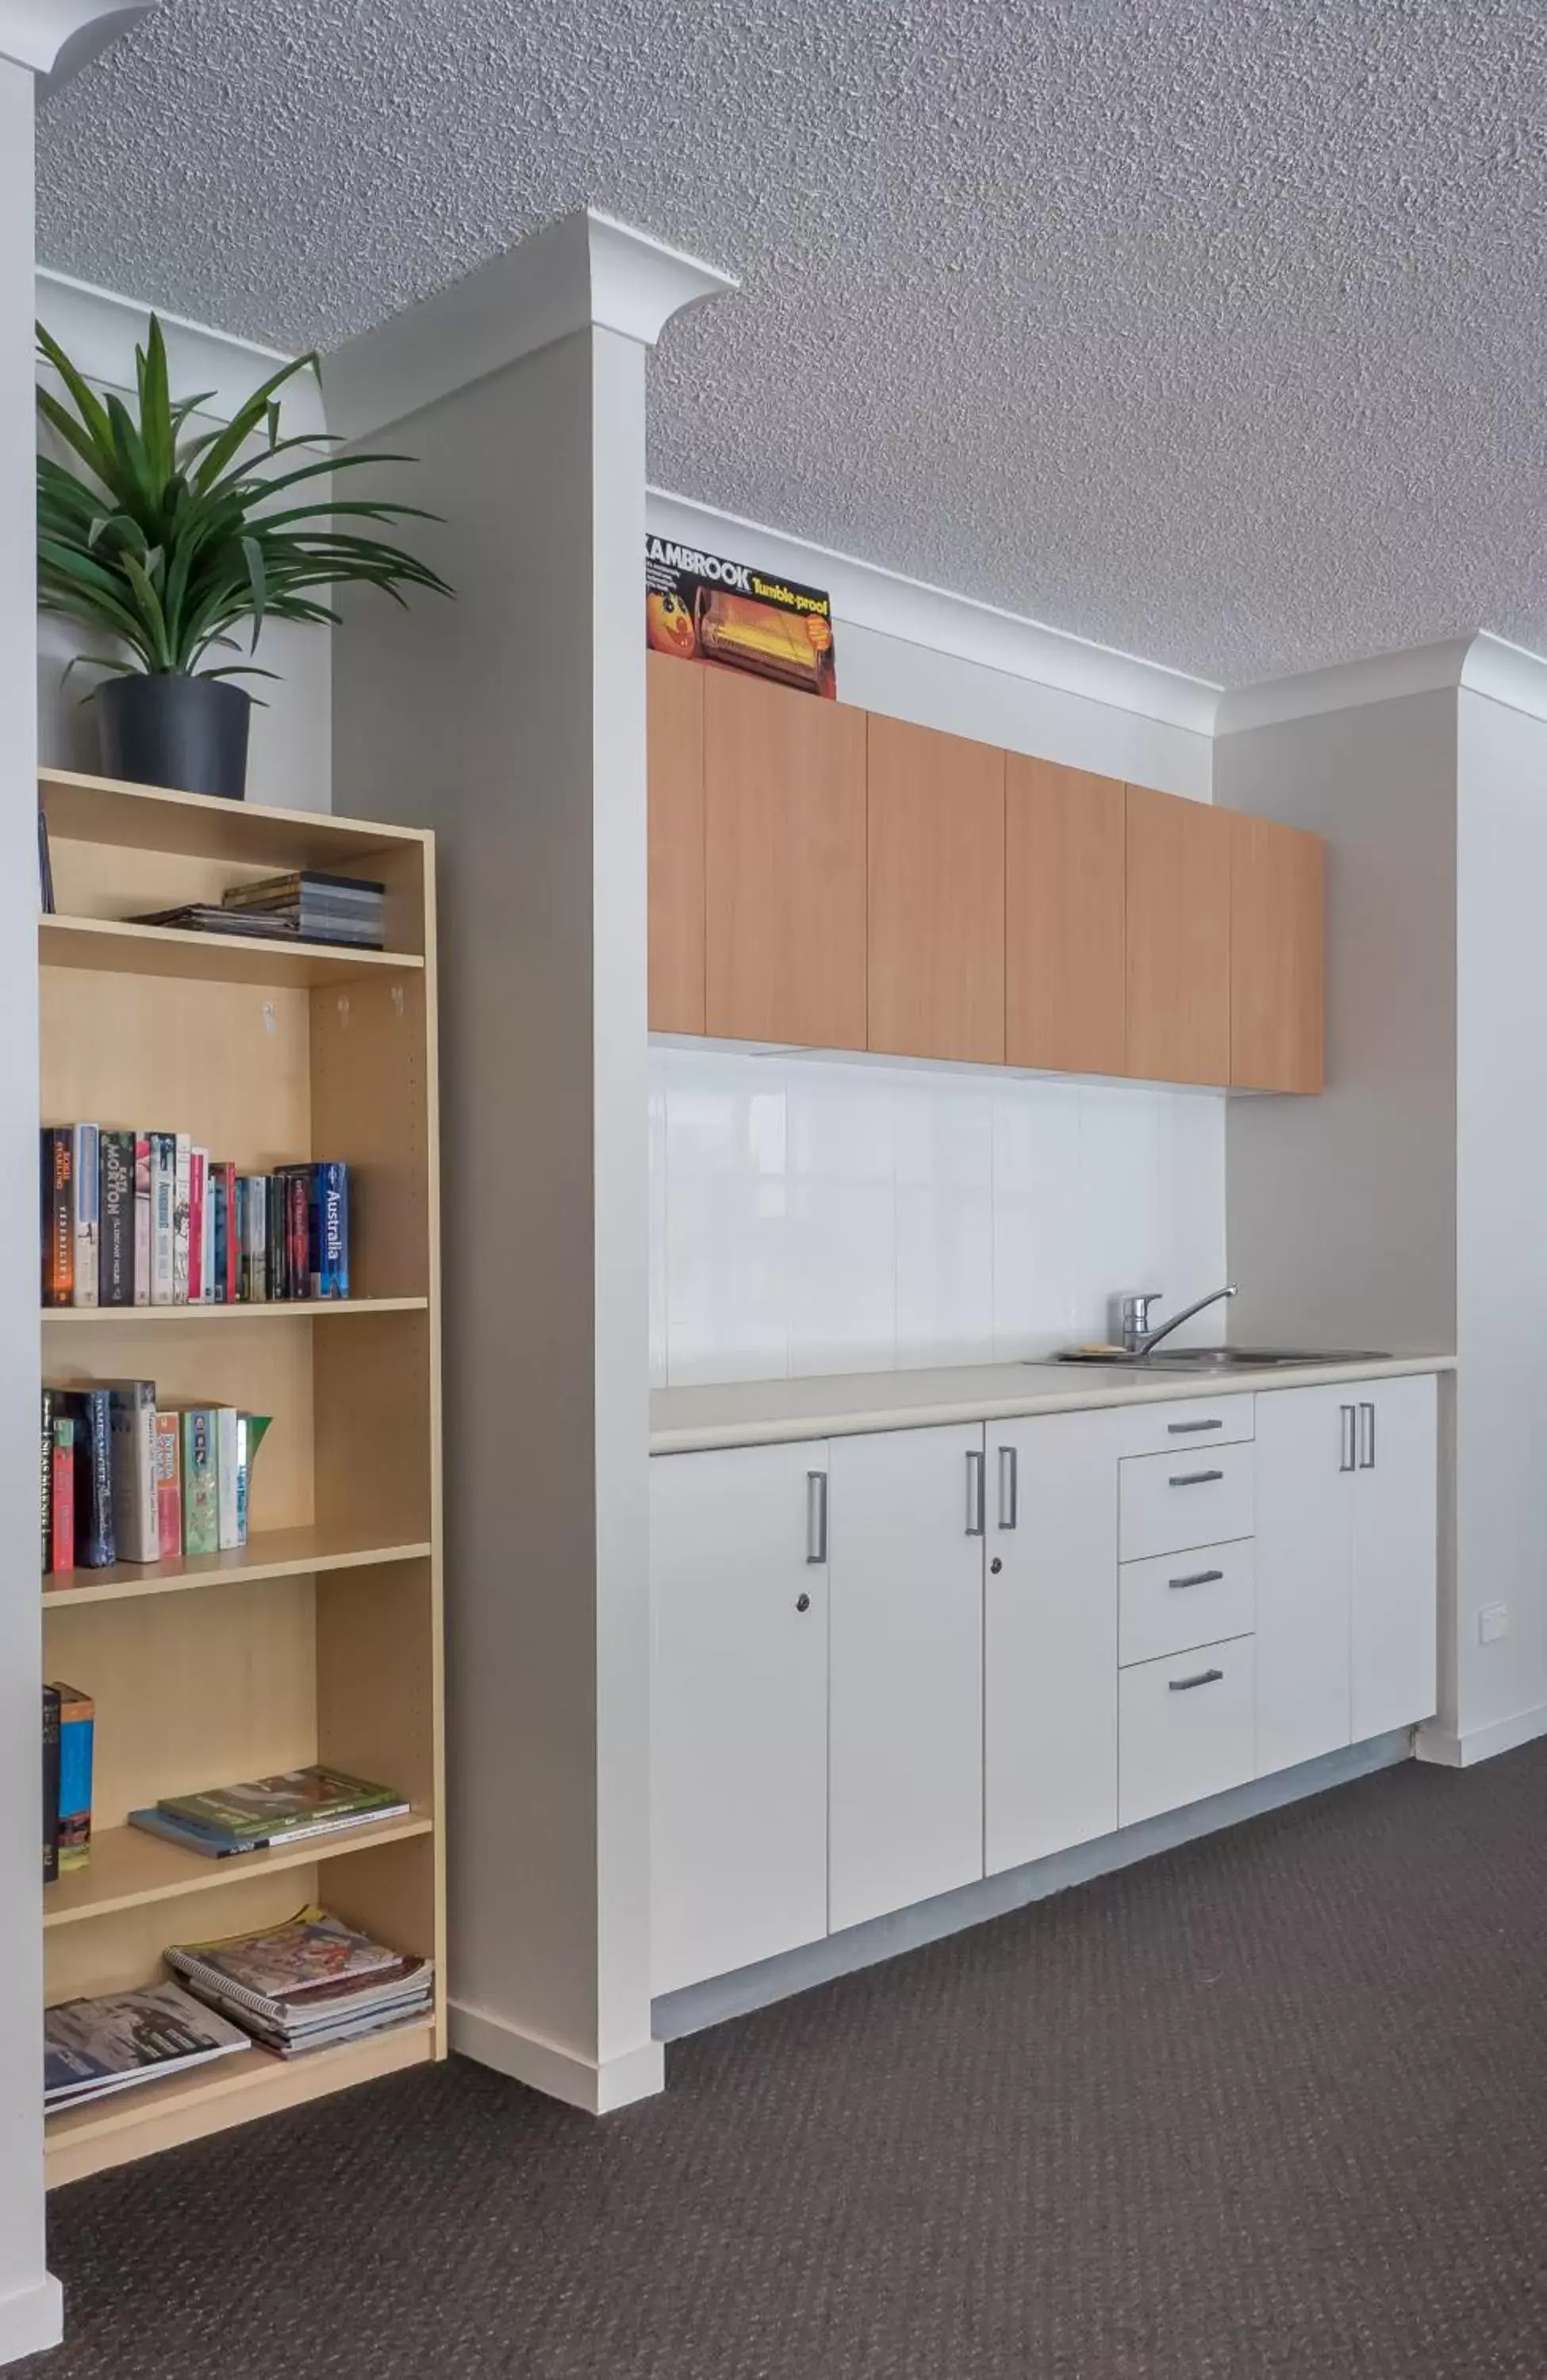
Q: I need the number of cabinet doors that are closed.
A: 11